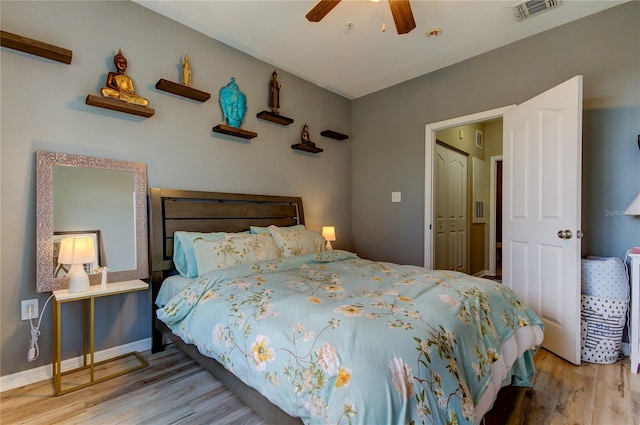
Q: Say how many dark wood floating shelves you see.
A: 7